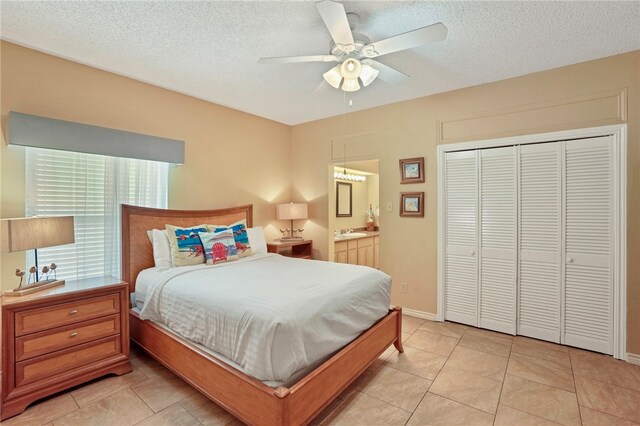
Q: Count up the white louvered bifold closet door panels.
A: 4